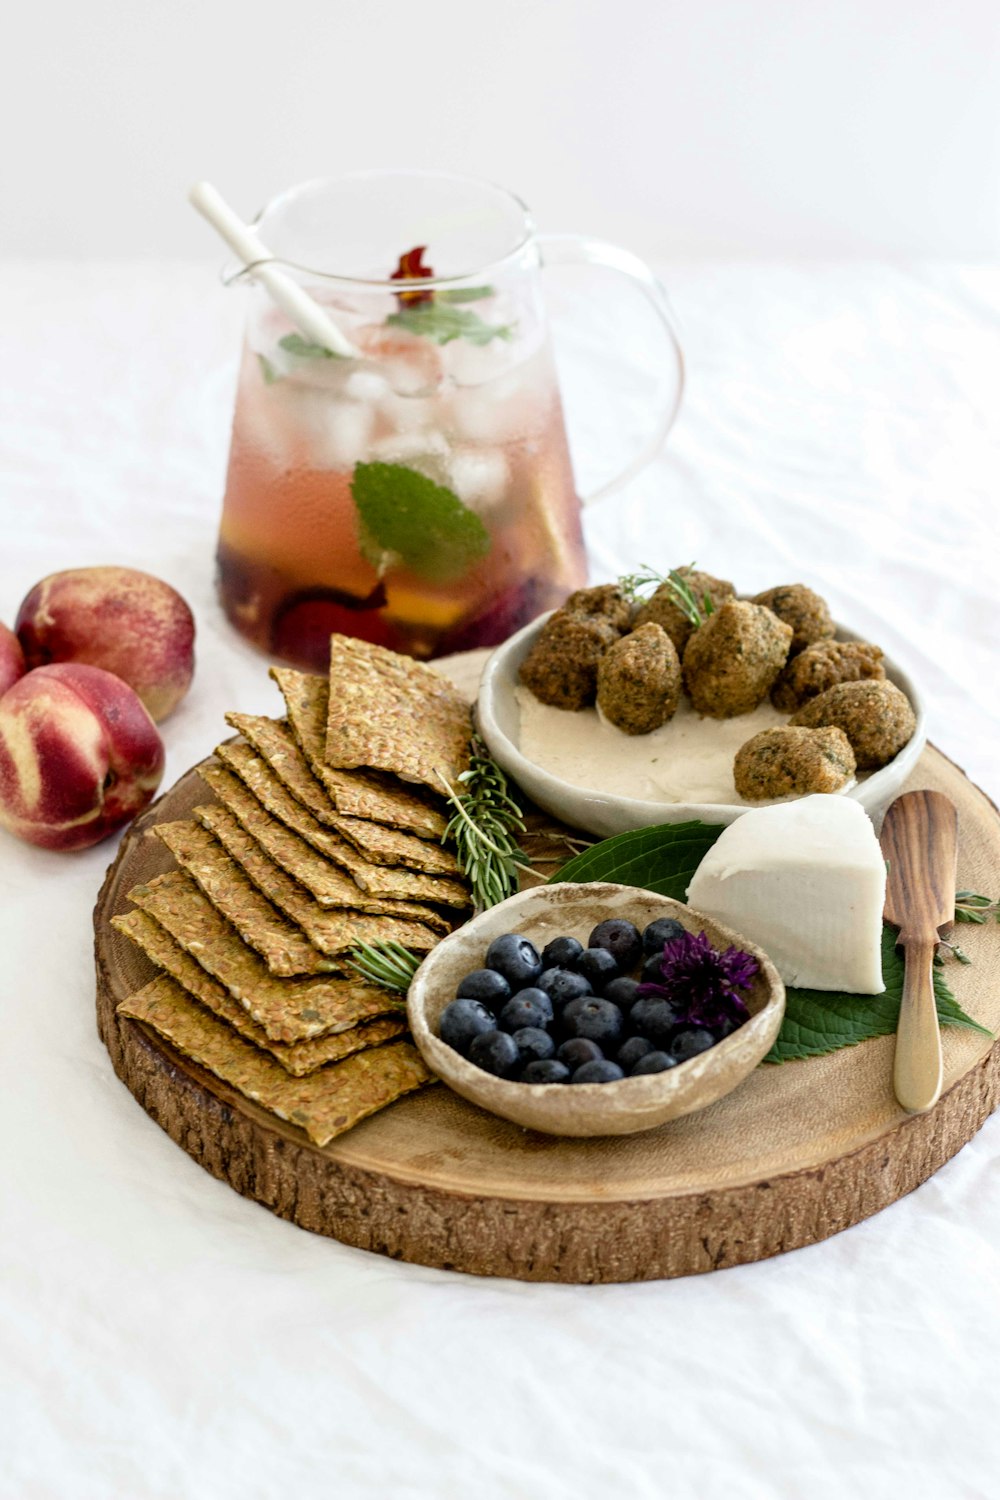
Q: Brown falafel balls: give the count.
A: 9